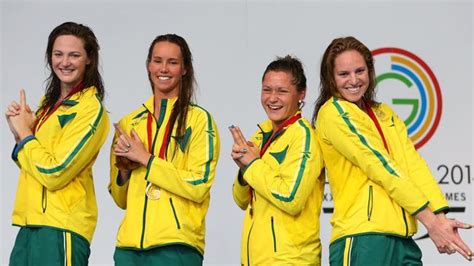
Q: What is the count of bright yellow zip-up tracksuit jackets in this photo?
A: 4